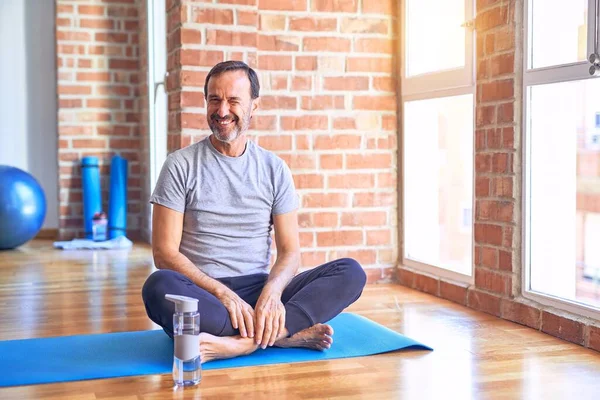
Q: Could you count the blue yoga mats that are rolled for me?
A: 2